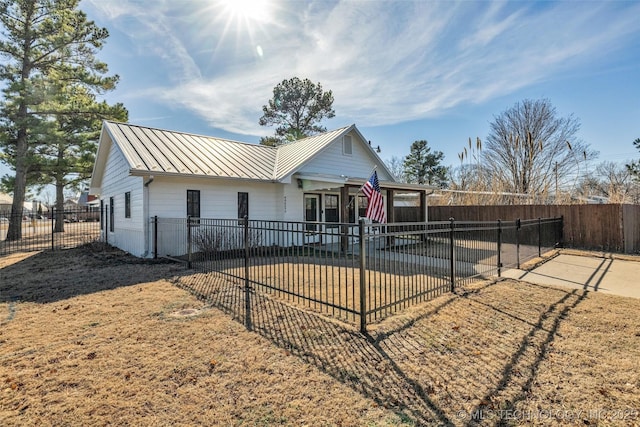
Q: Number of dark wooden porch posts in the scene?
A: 3